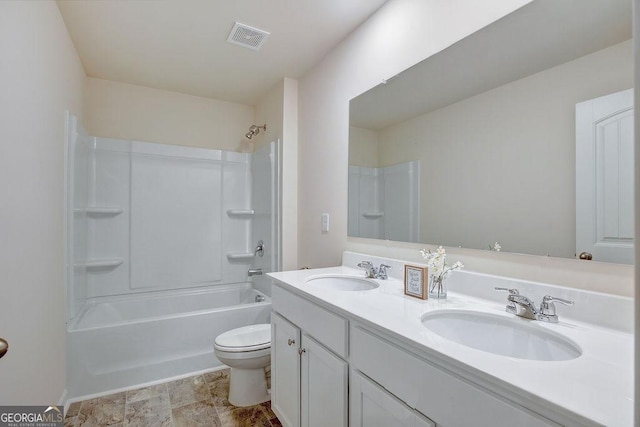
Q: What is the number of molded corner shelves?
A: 4